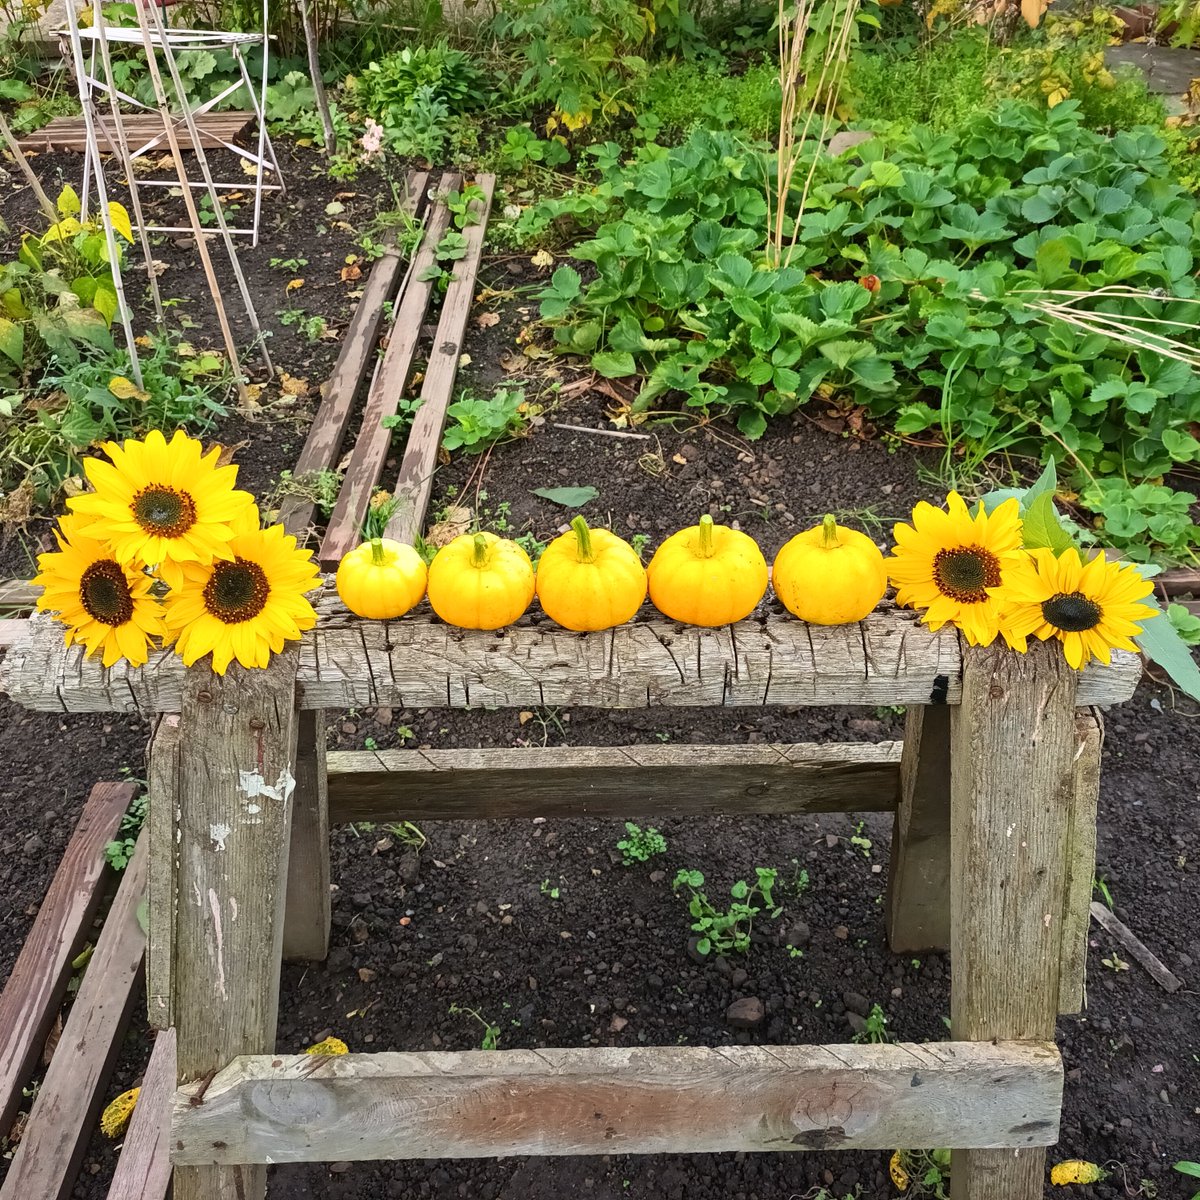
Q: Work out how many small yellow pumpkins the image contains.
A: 5